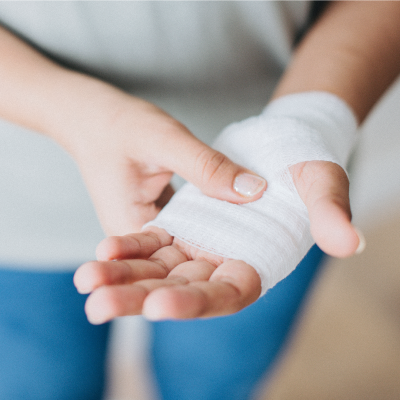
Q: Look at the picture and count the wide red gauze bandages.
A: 0